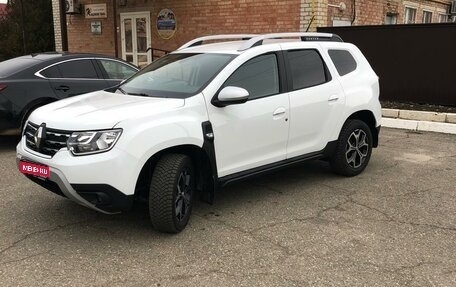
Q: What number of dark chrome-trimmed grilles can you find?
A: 1